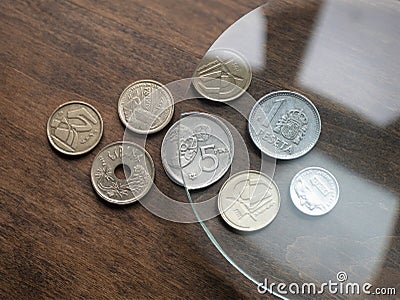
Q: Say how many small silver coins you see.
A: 1